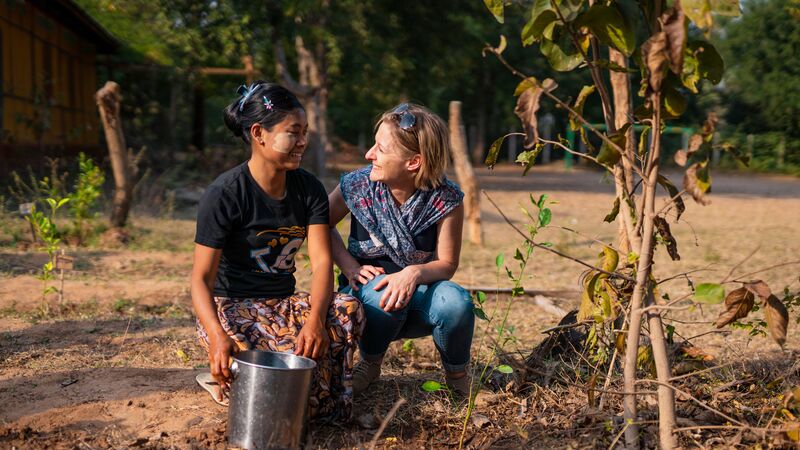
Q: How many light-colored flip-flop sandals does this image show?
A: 1